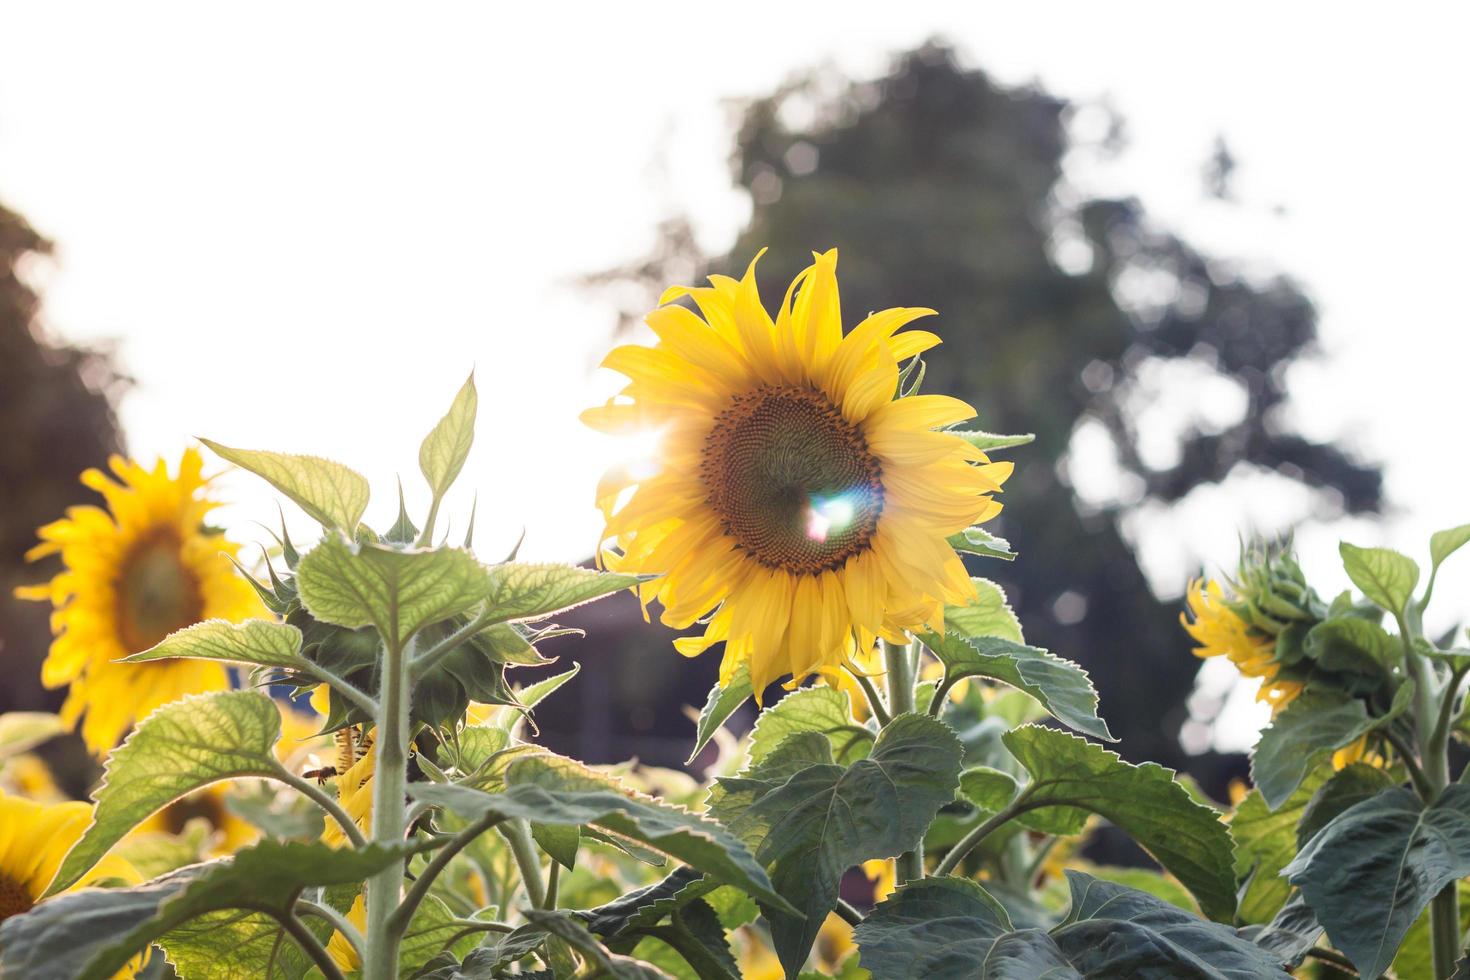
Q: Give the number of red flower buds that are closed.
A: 0